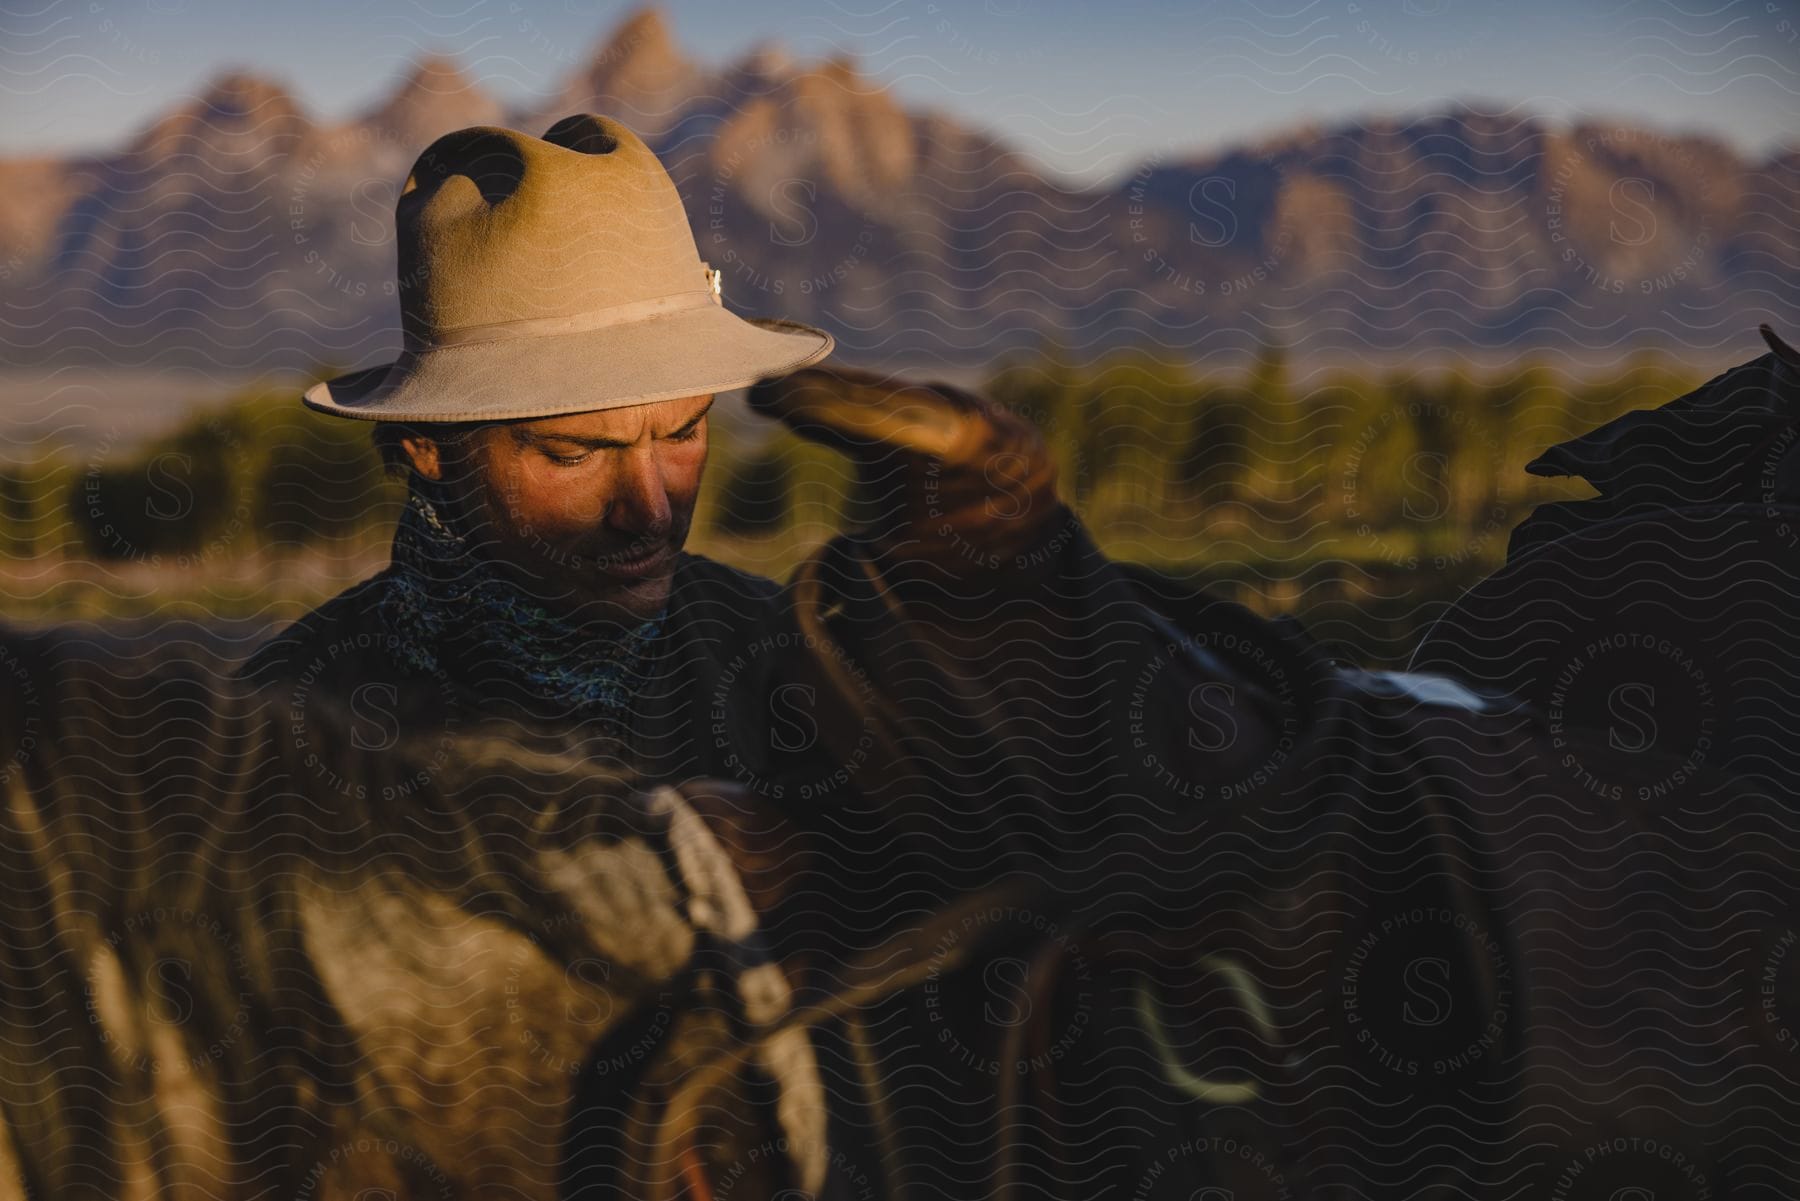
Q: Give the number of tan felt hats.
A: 1